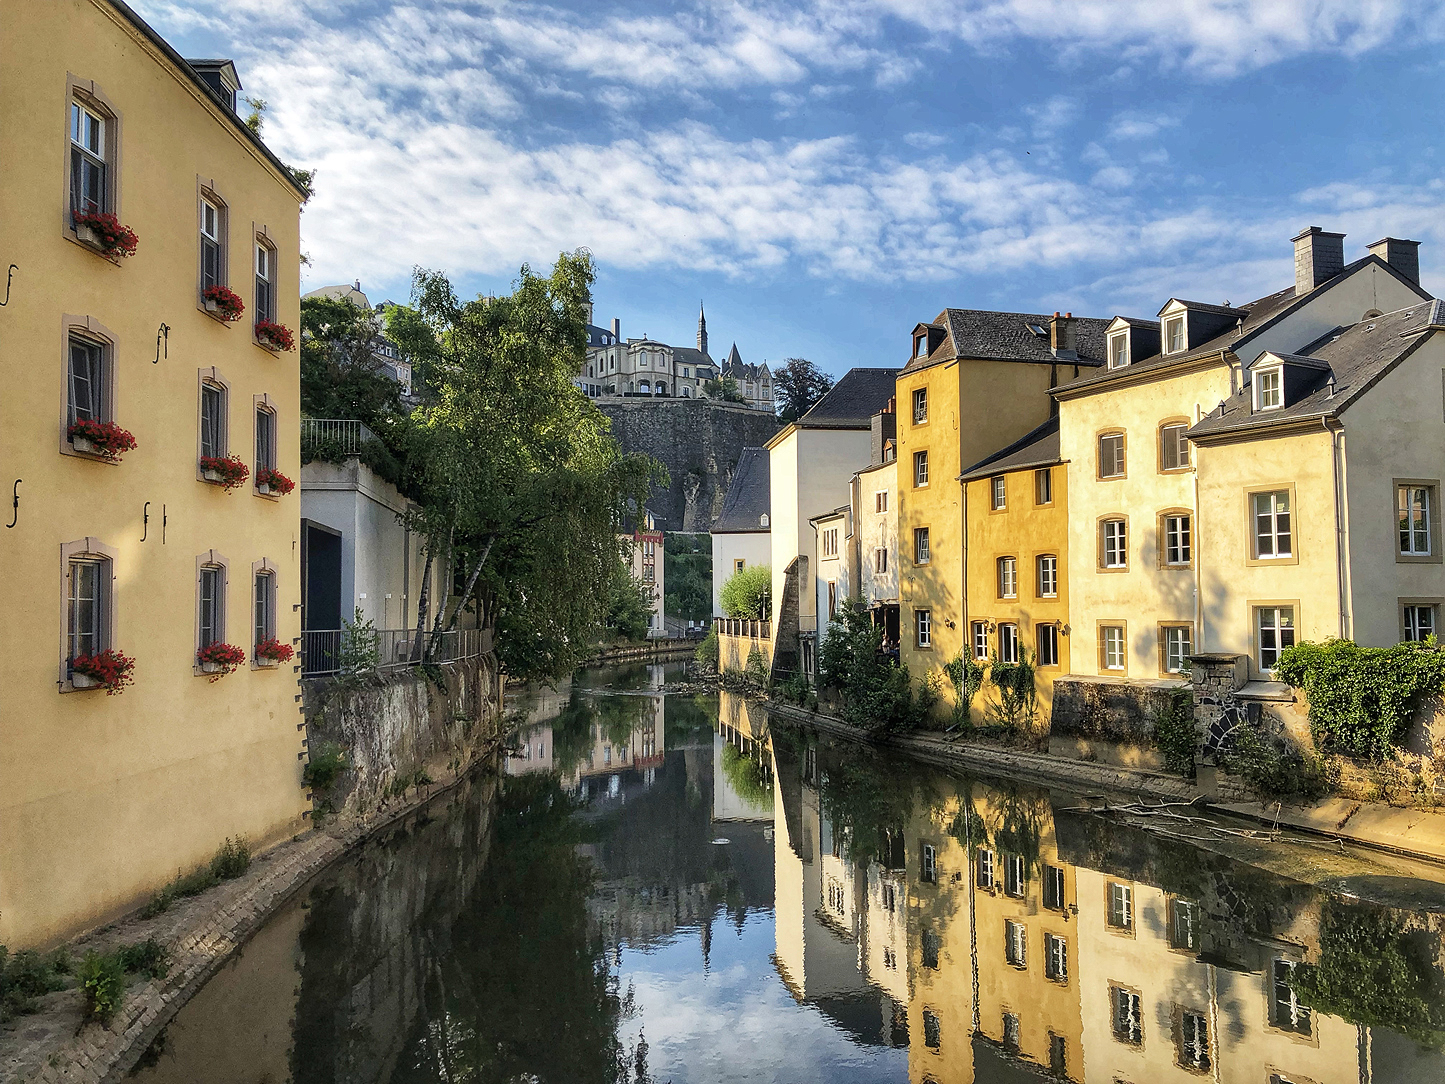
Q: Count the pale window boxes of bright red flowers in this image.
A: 9